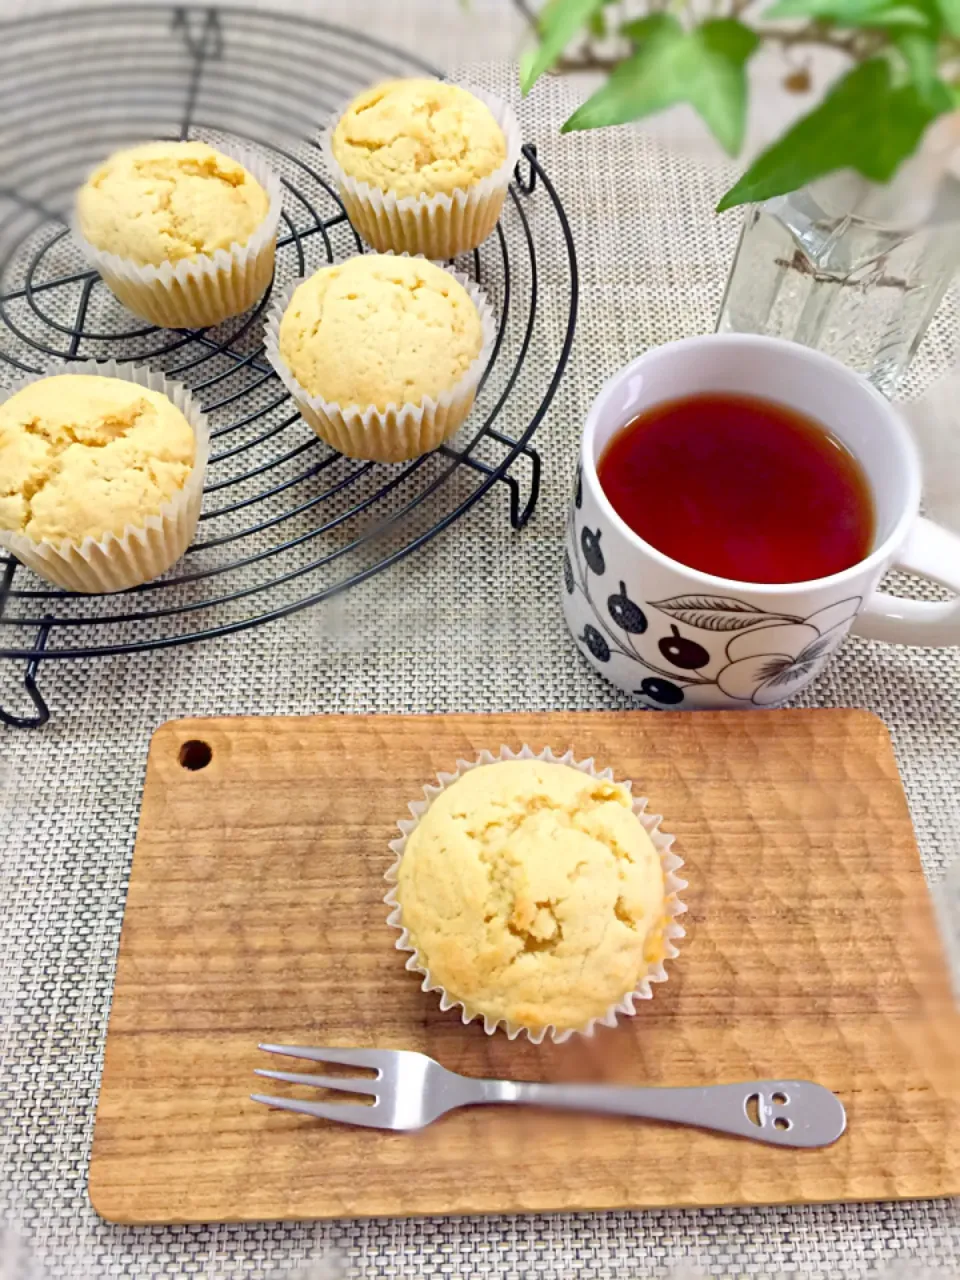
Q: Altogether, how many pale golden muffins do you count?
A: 5